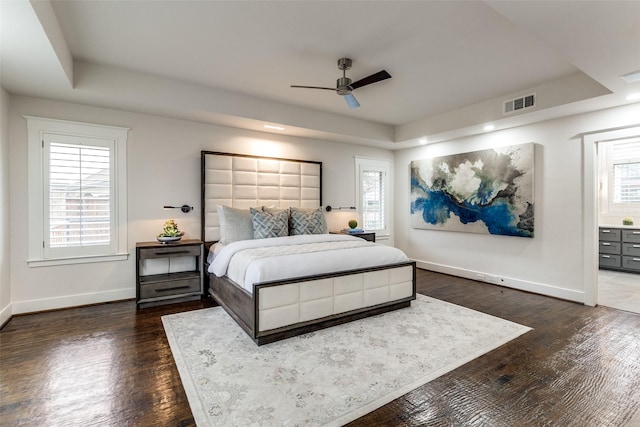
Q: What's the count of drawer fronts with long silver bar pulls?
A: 6